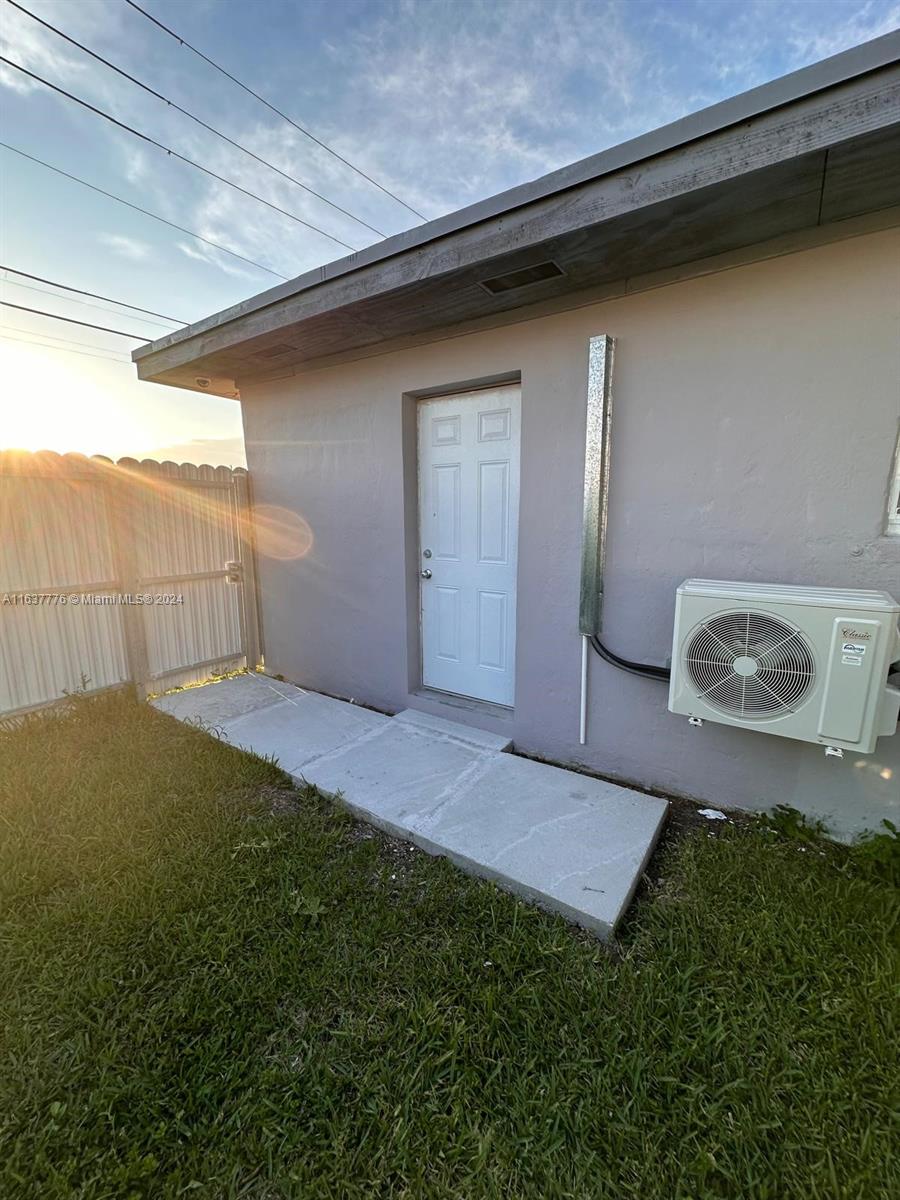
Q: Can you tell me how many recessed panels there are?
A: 6